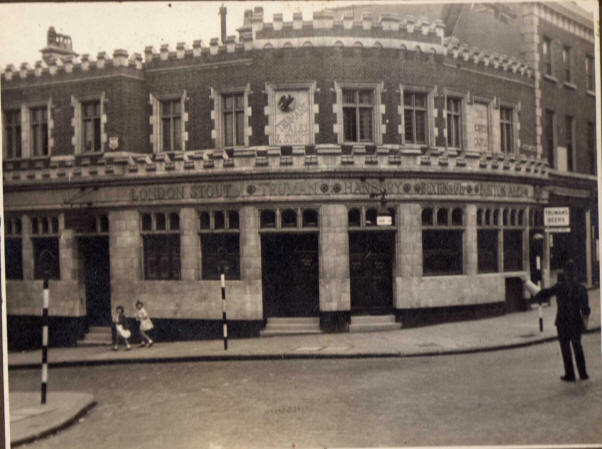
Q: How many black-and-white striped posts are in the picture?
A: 3